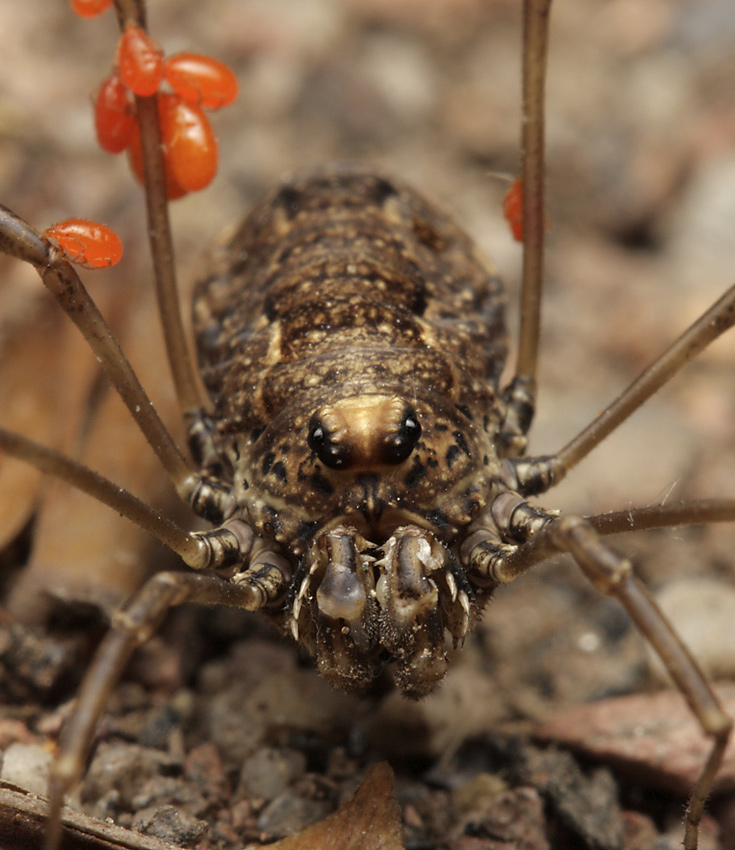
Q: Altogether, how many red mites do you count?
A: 8